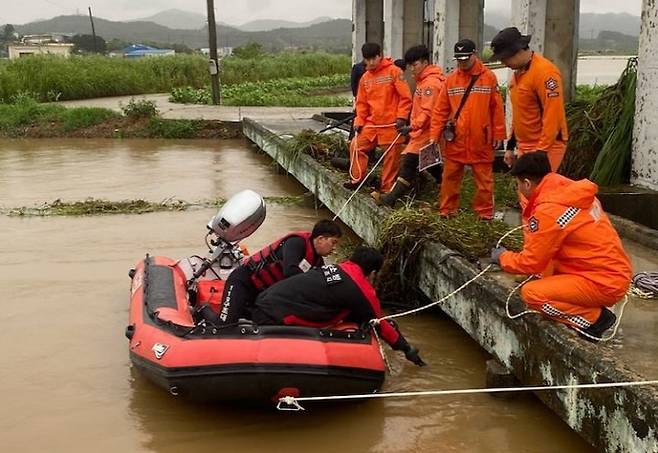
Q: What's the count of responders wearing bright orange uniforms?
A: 5